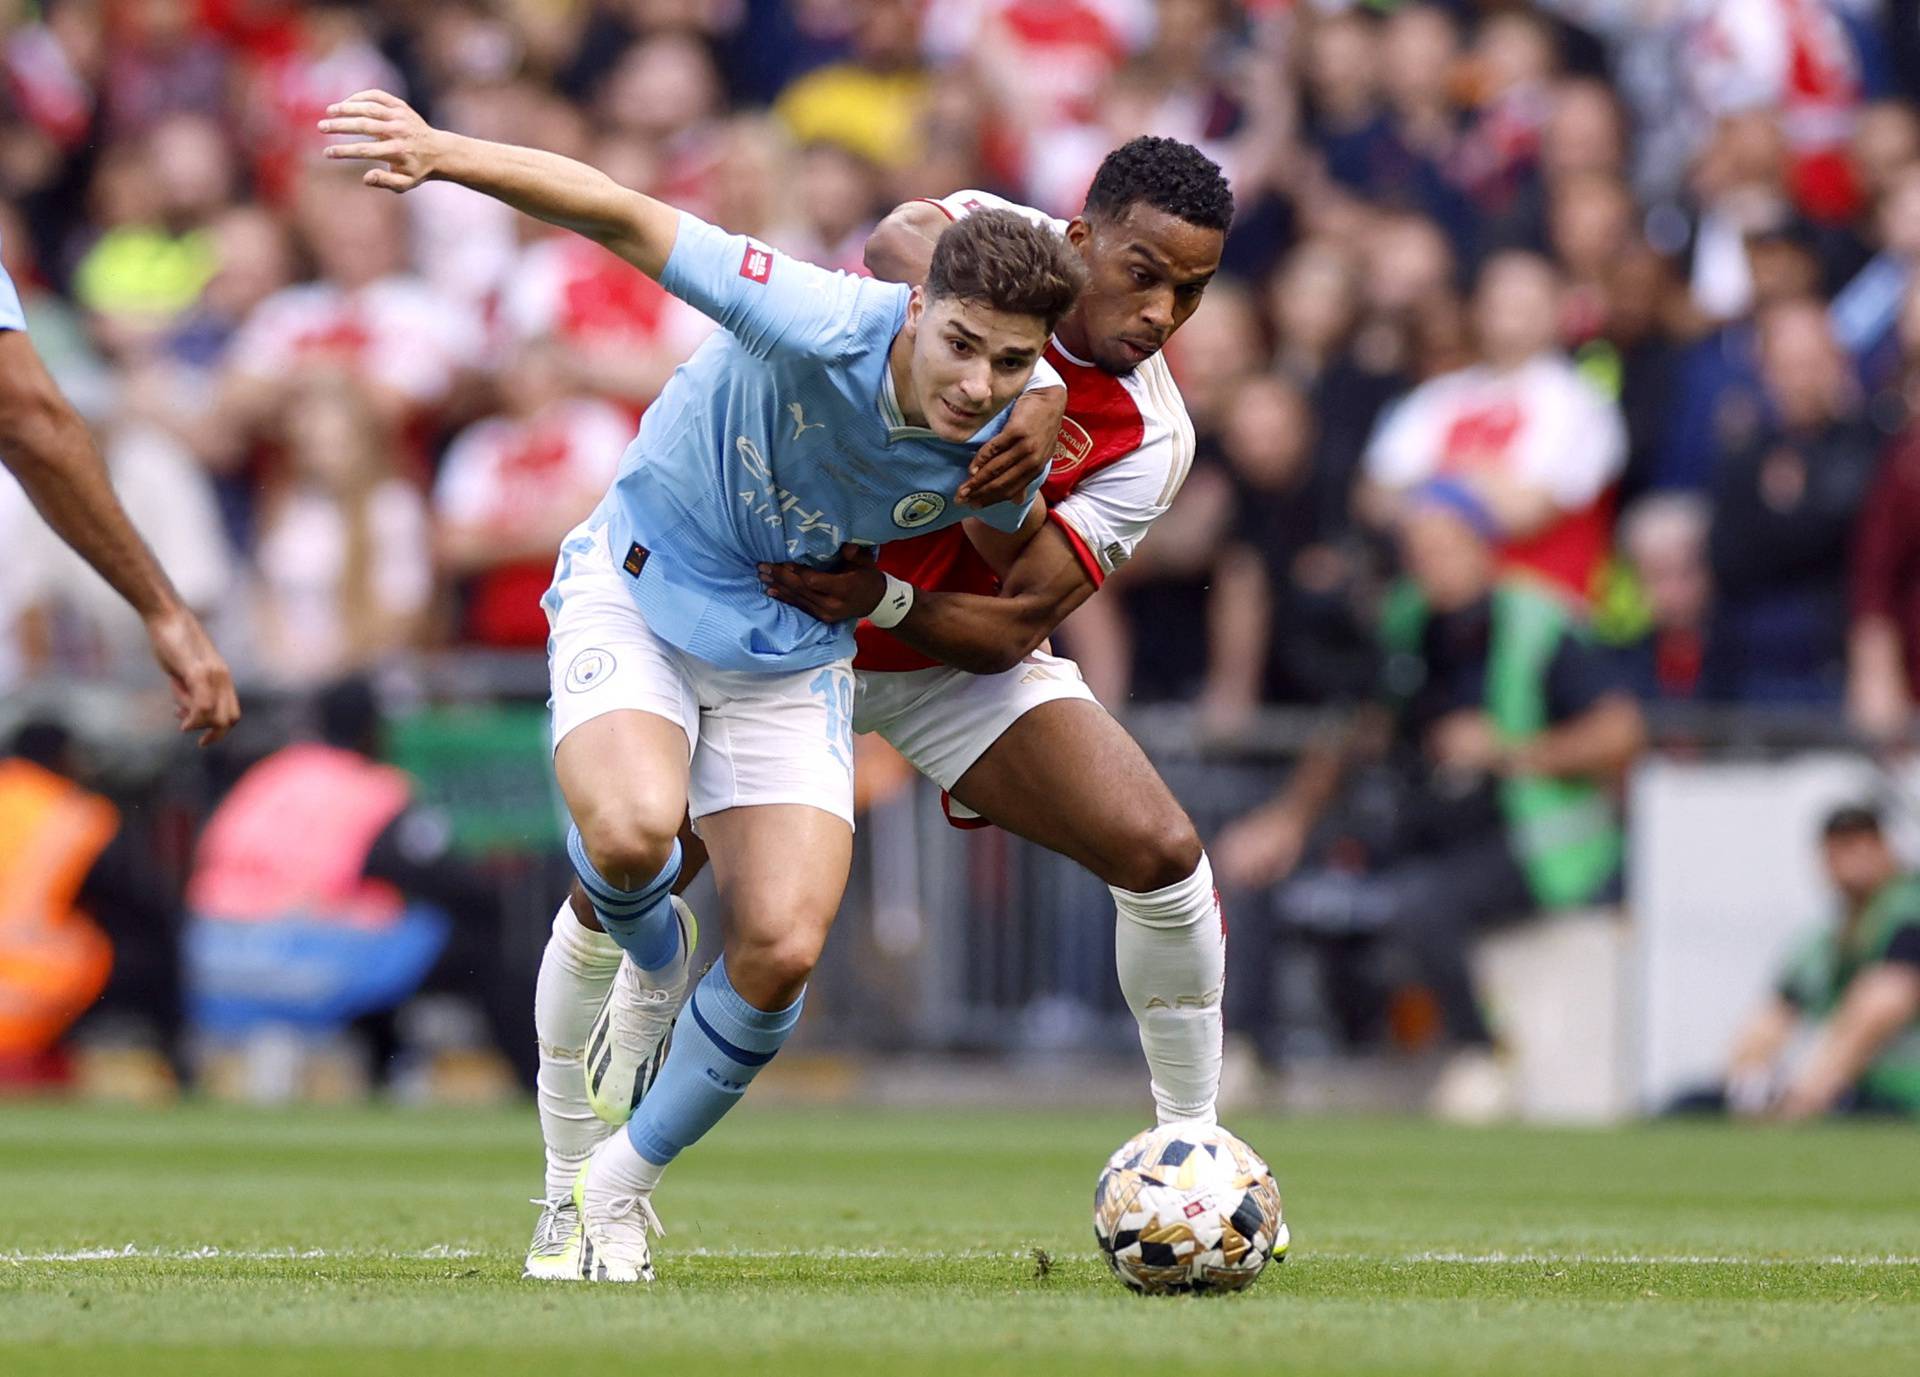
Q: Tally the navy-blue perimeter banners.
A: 0